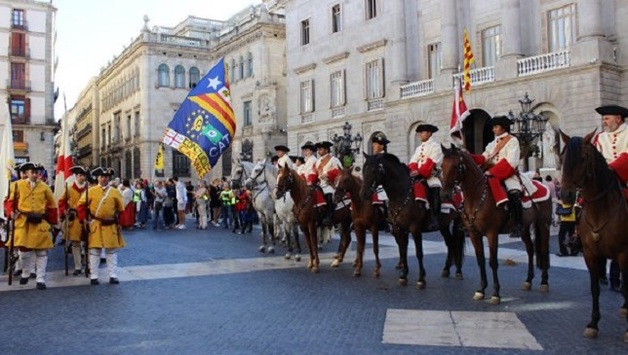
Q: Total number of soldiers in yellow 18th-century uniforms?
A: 3